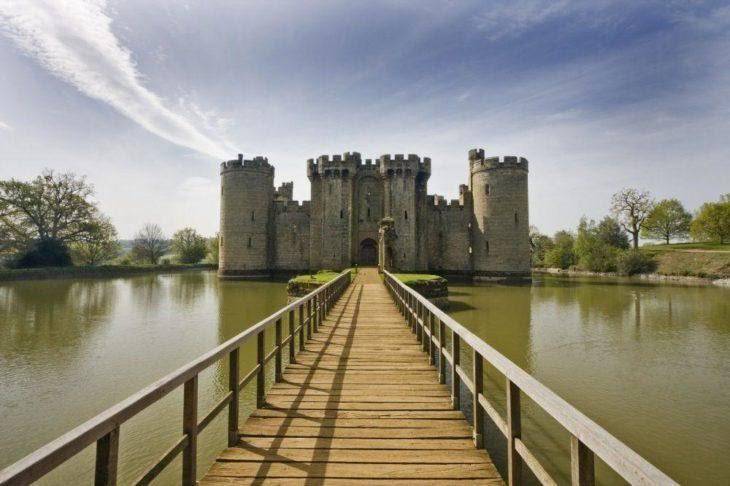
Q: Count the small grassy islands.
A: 2